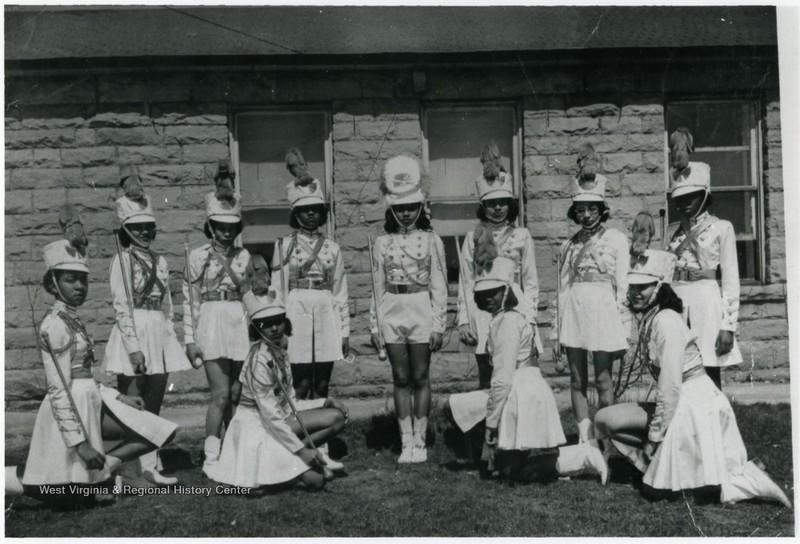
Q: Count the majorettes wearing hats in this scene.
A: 11